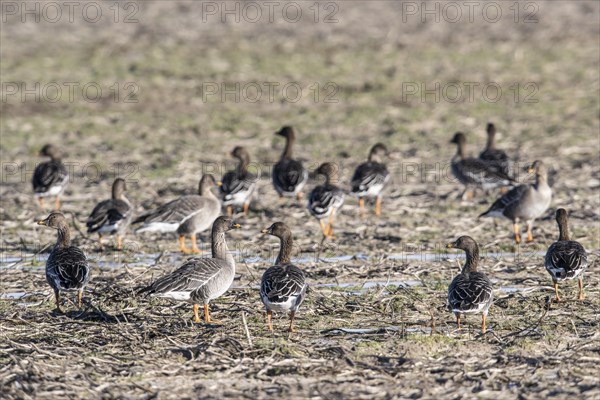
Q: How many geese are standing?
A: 15